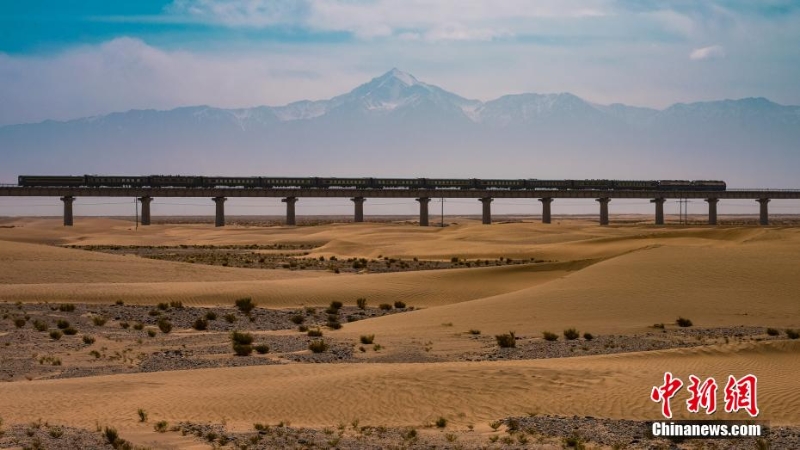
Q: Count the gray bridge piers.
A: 12